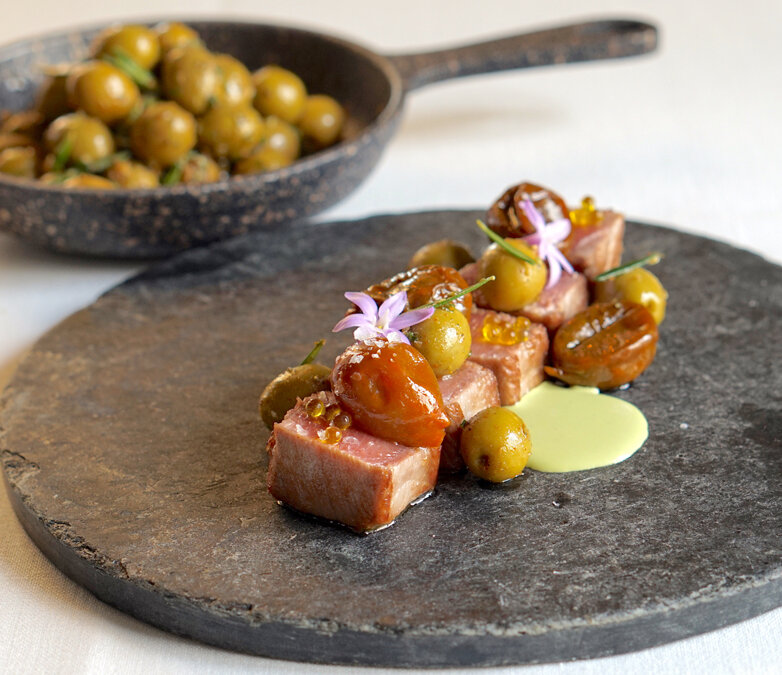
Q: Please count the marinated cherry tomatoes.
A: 4